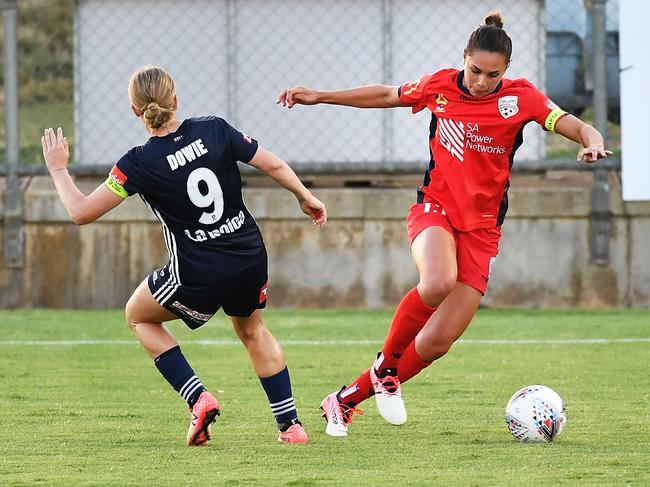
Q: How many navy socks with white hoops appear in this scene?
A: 2